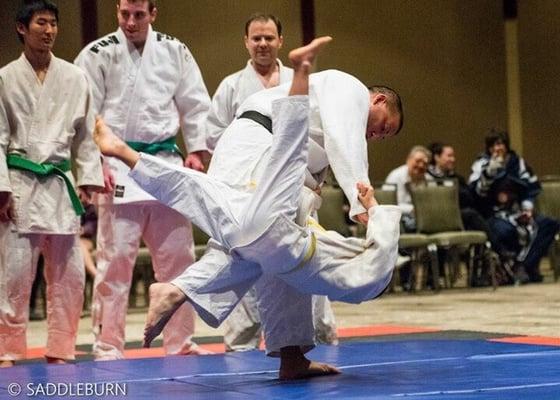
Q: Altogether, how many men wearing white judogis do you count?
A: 5